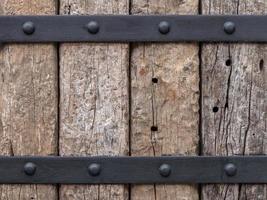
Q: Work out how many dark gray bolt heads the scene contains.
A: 8